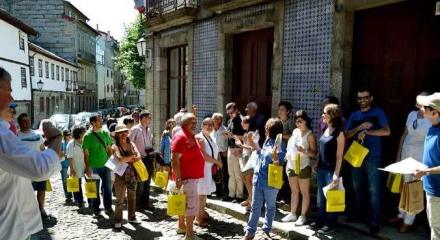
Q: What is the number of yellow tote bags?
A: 11